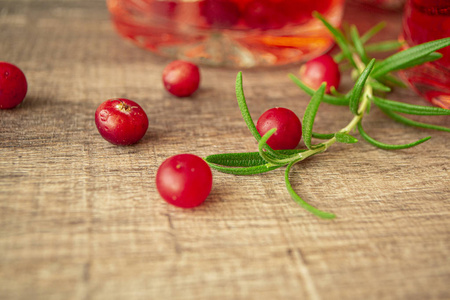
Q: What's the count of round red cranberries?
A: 6